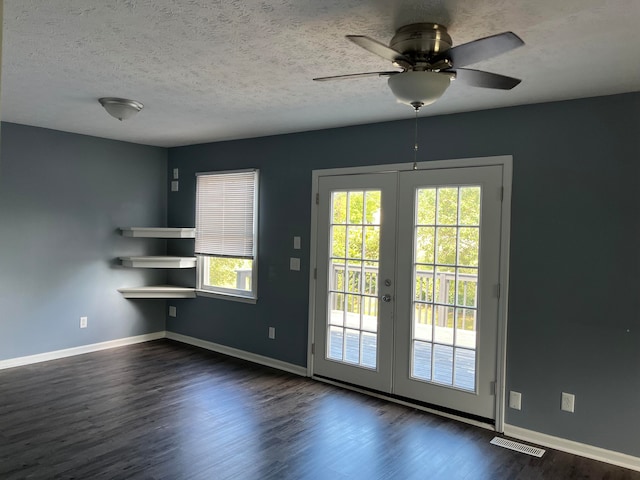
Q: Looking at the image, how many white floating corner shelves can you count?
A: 3